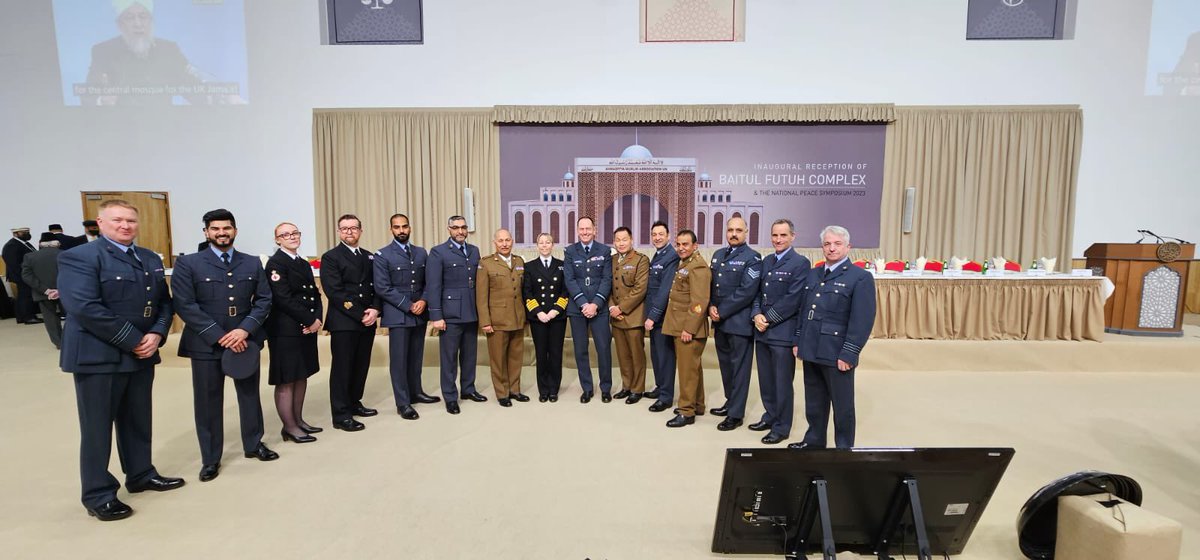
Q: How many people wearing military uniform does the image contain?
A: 15